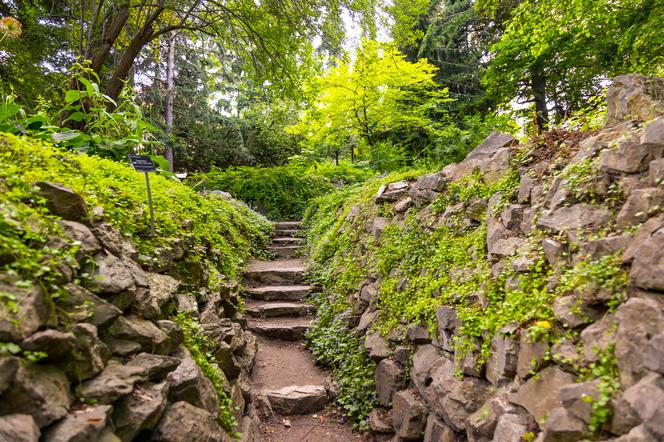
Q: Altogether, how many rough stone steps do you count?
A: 9